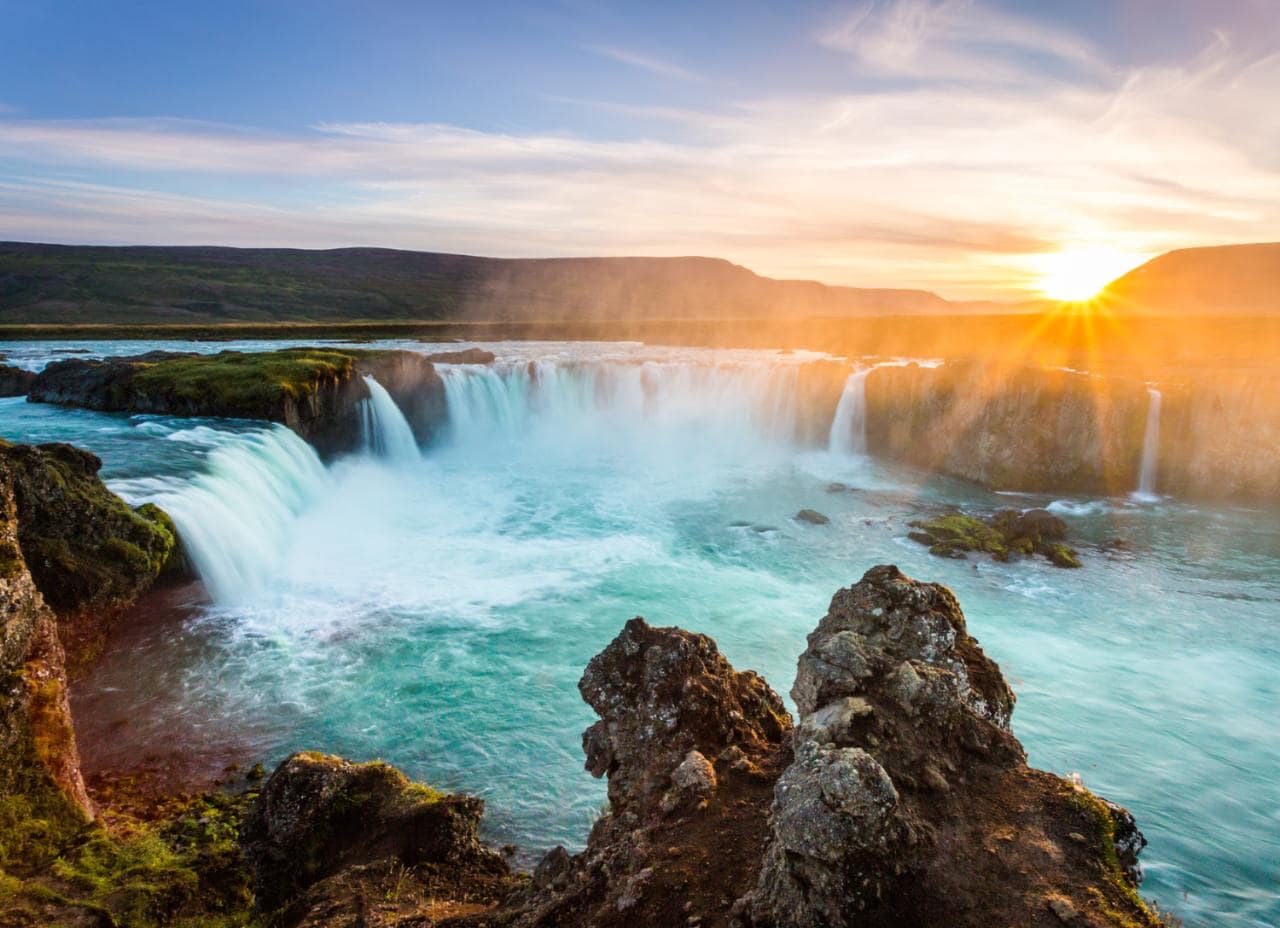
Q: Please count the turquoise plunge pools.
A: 1